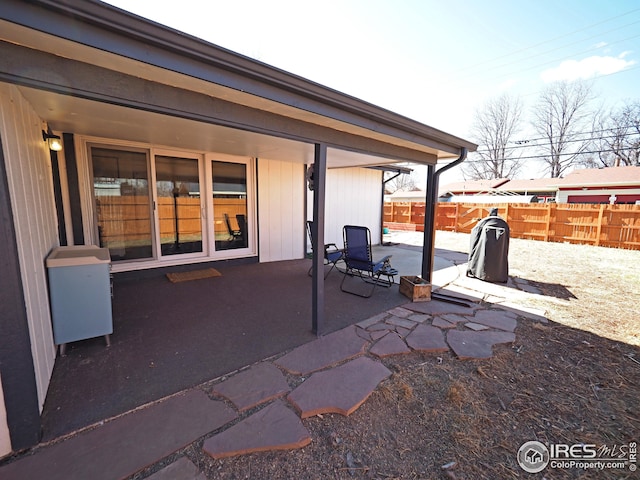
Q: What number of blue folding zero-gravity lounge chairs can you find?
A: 2